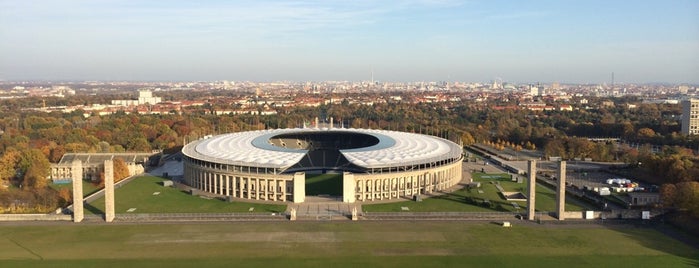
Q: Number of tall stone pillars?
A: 4